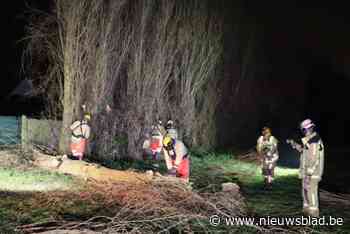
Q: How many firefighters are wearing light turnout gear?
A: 2